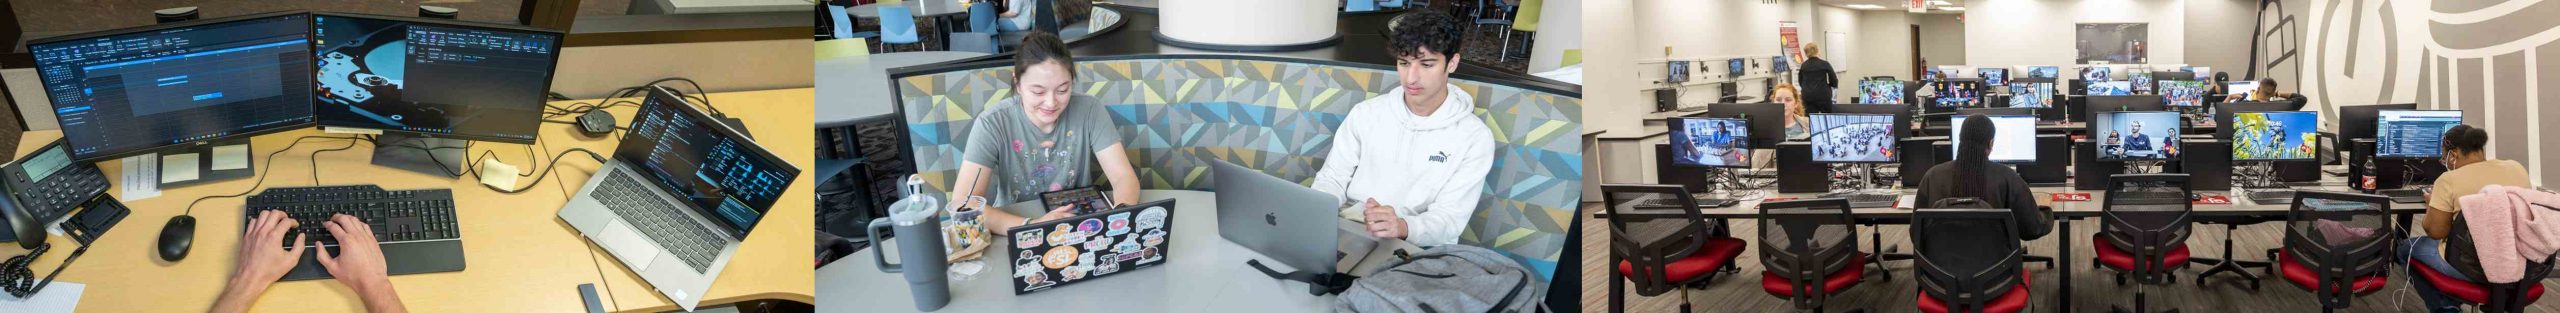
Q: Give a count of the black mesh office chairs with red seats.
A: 6